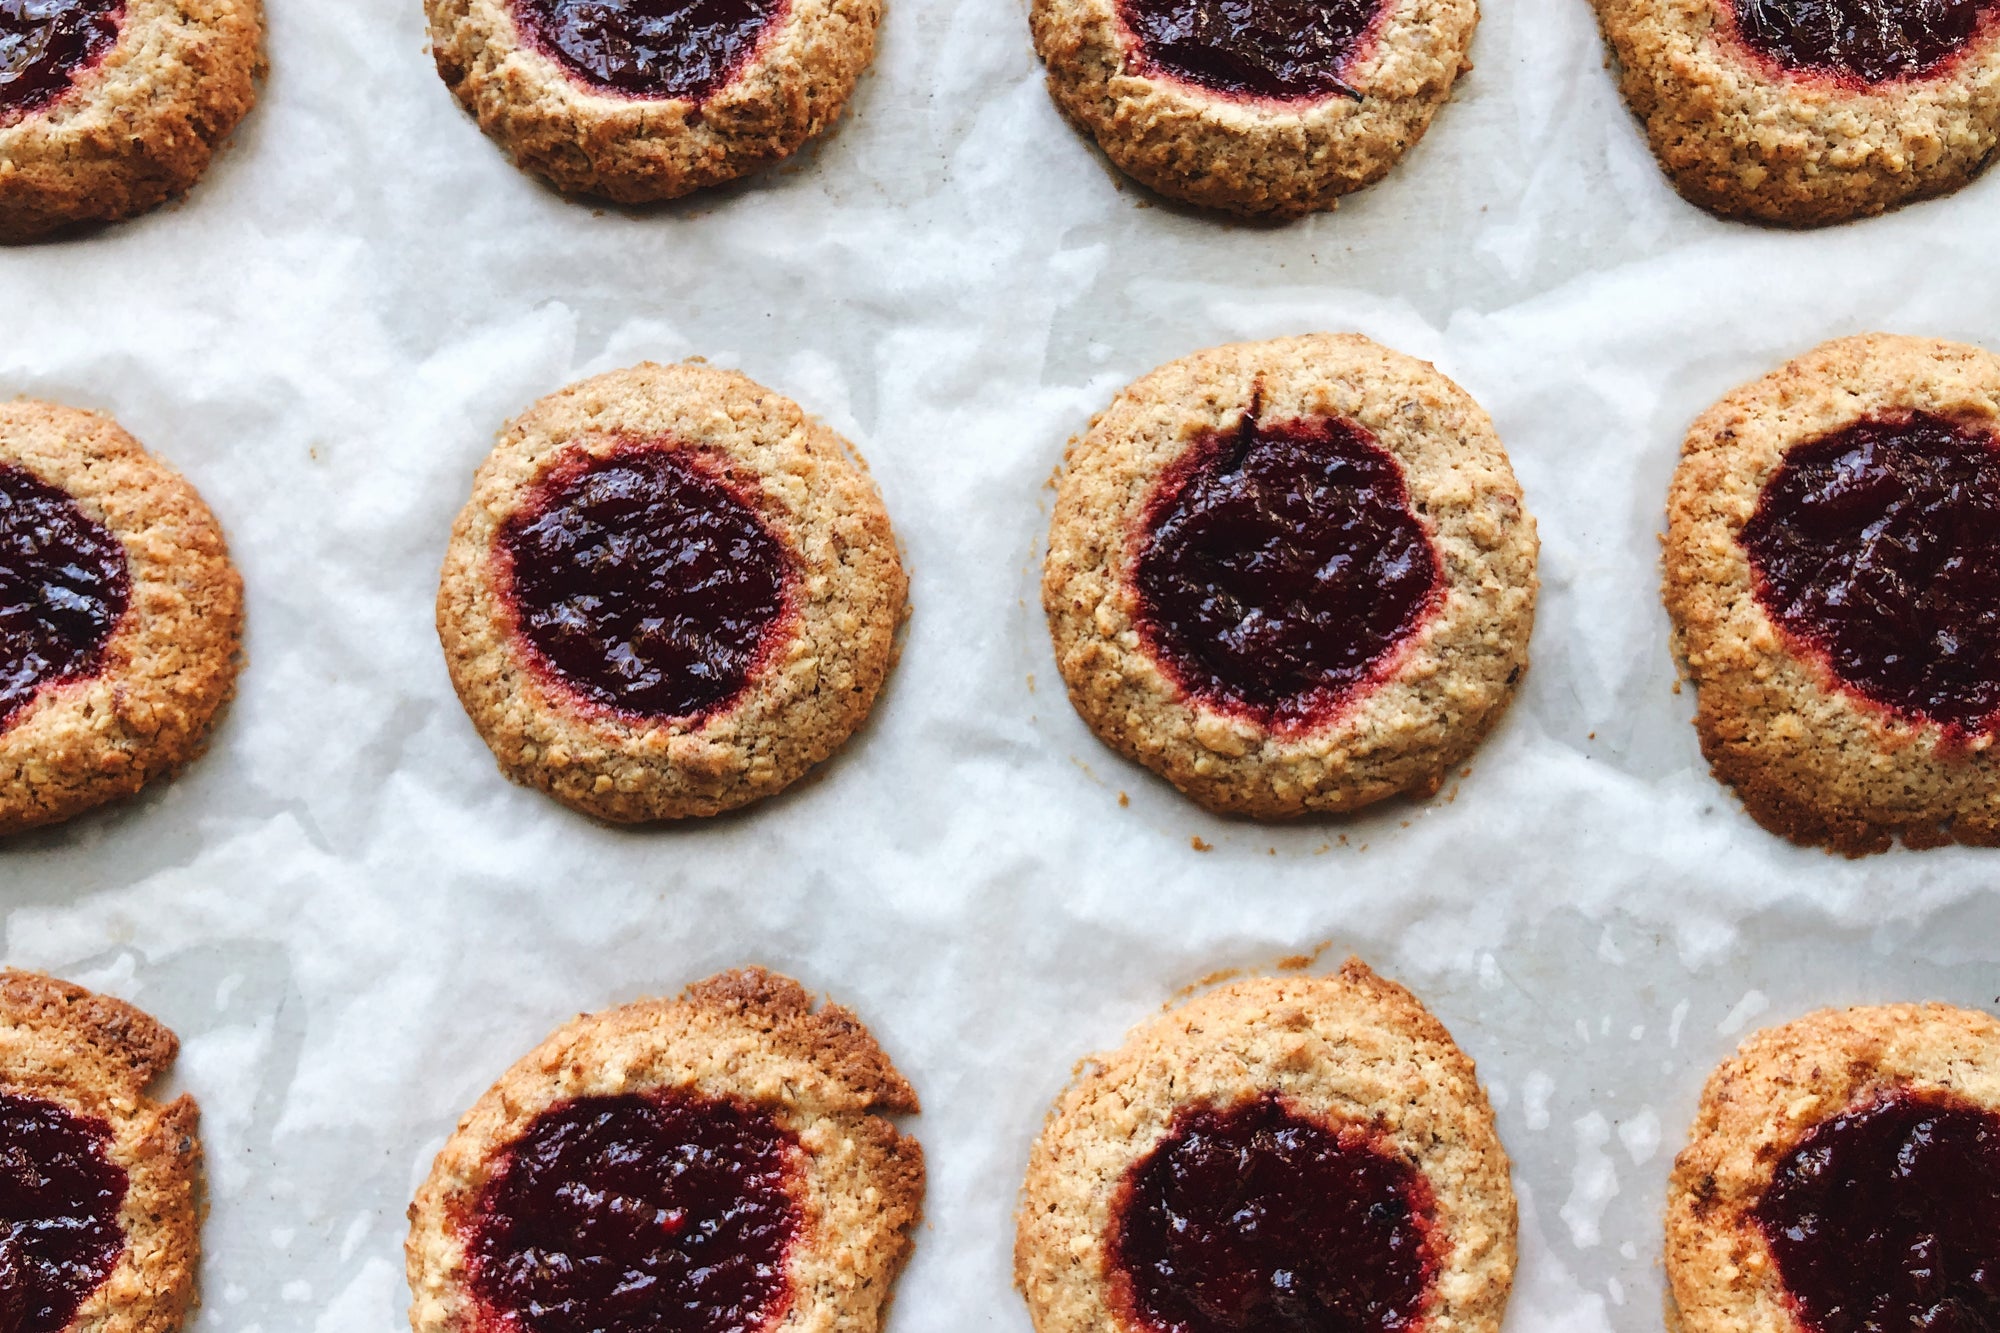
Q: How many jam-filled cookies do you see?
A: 12